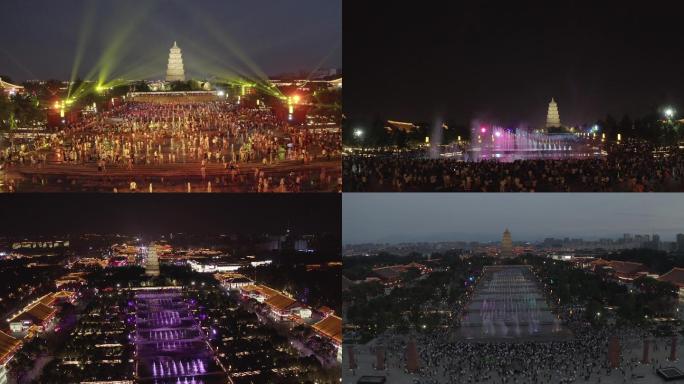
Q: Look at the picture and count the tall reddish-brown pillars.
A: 6